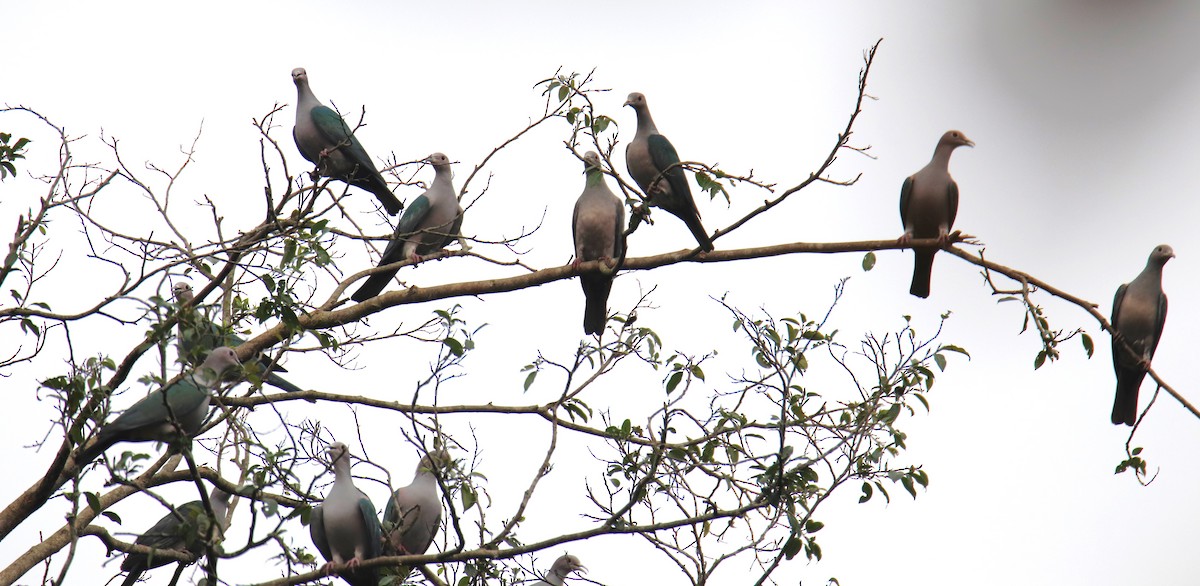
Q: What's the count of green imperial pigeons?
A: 12